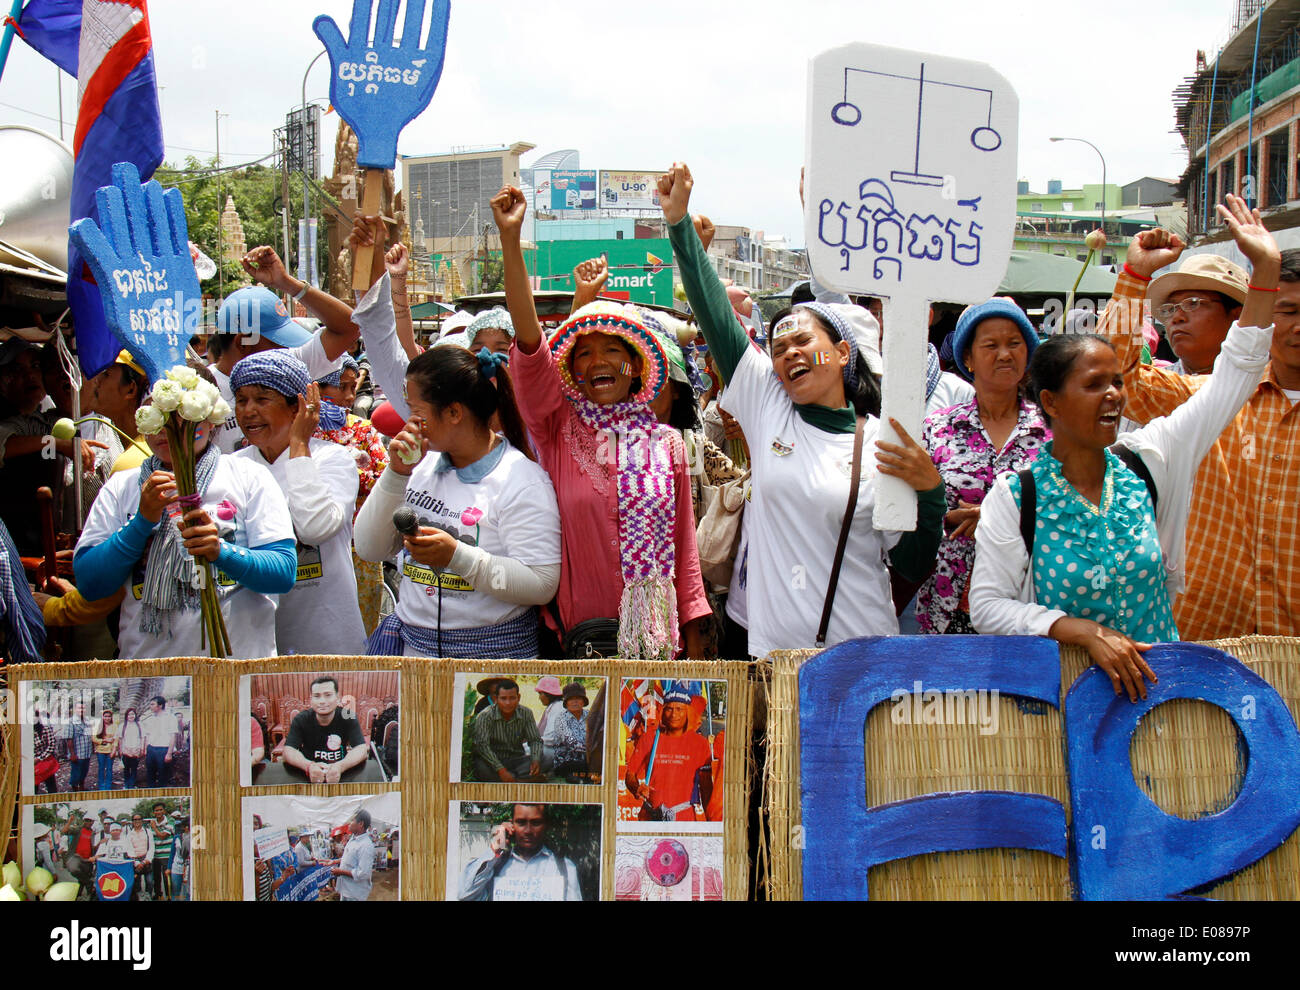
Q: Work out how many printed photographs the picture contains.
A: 8